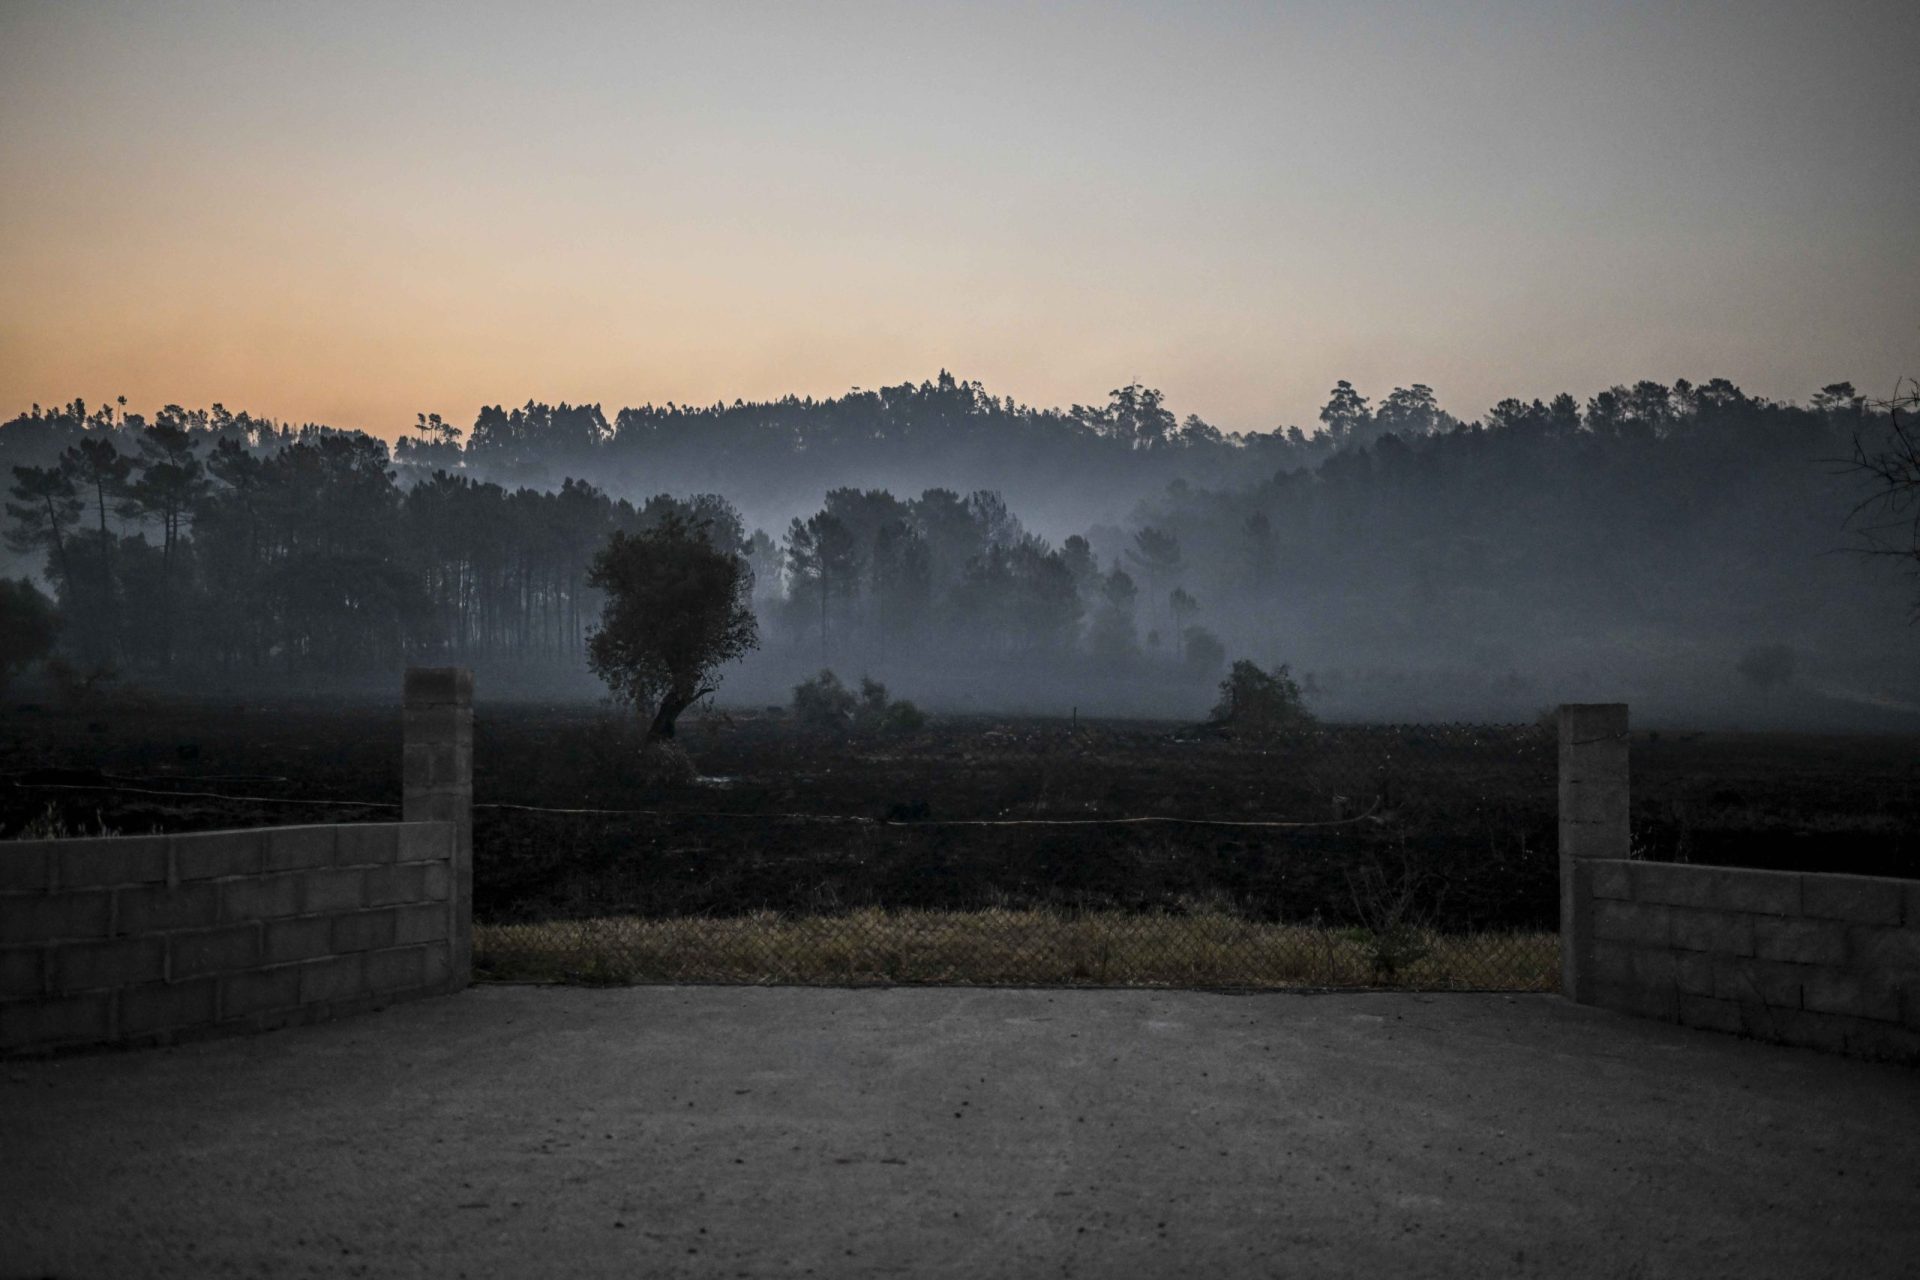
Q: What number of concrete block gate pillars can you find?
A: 2